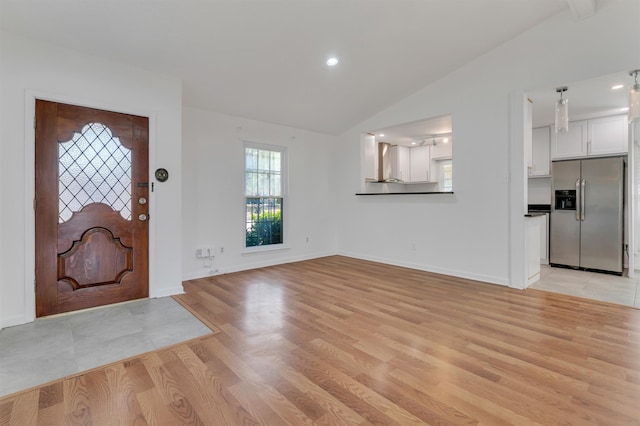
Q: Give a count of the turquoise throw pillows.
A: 0